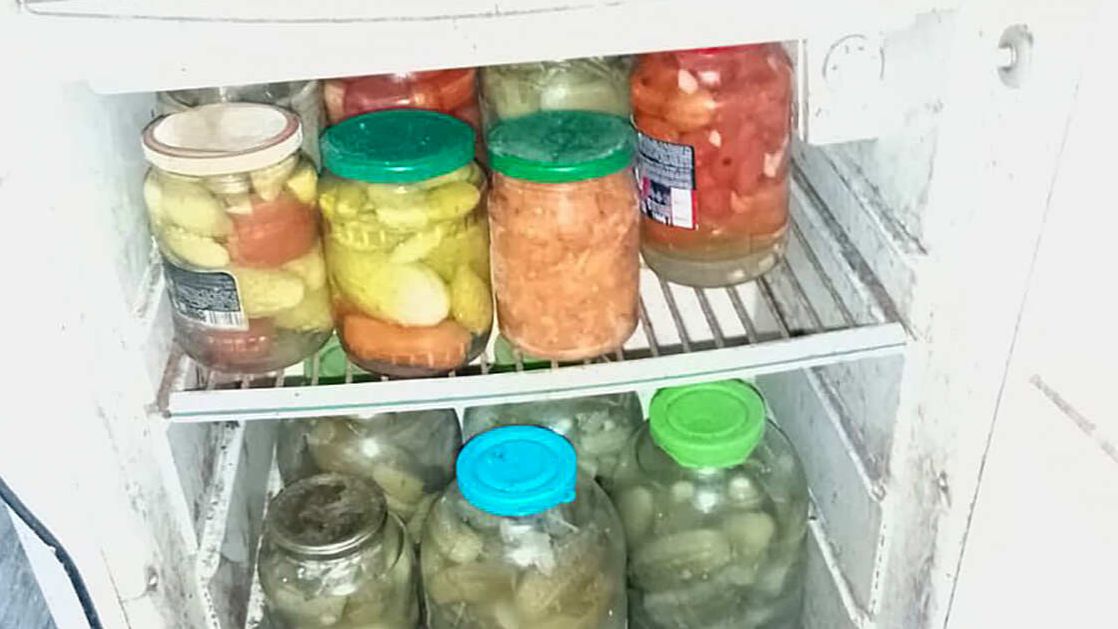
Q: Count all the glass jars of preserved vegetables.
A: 12